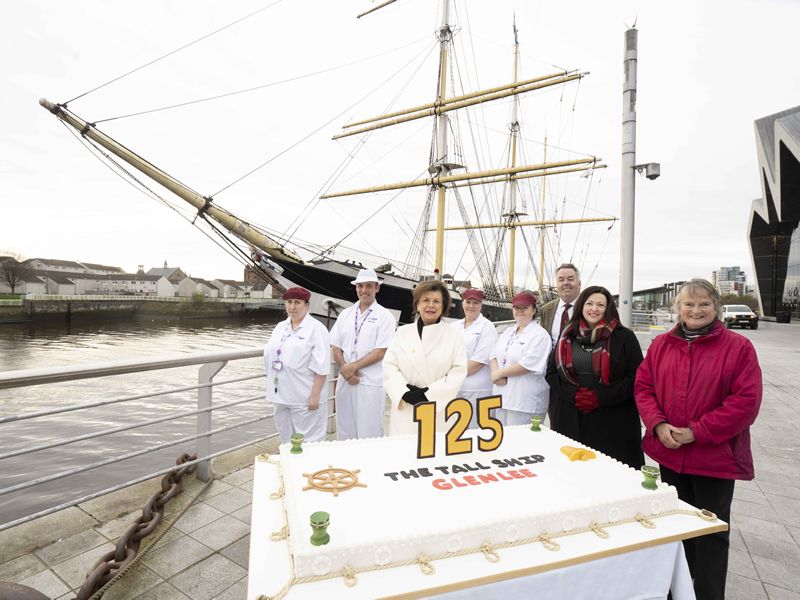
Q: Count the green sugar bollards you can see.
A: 4